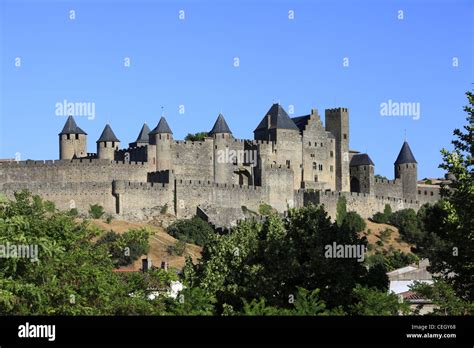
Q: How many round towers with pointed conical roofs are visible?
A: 6